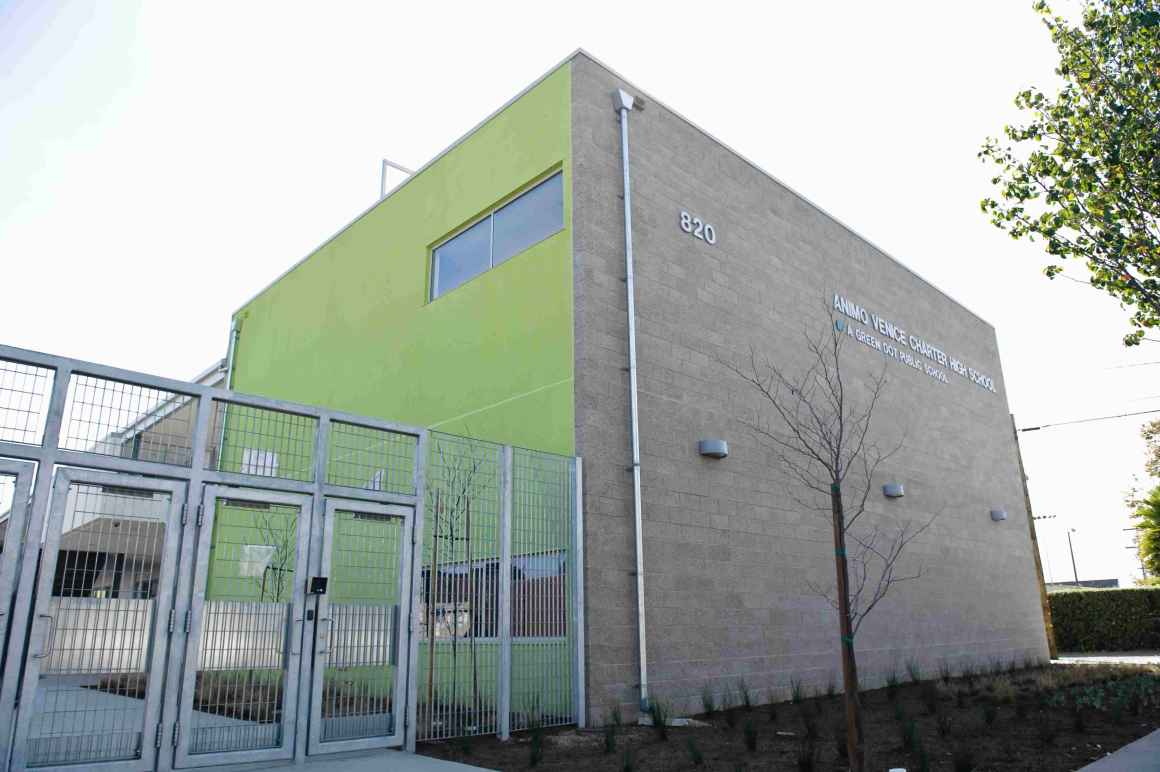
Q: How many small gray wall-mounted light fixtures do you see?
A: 3